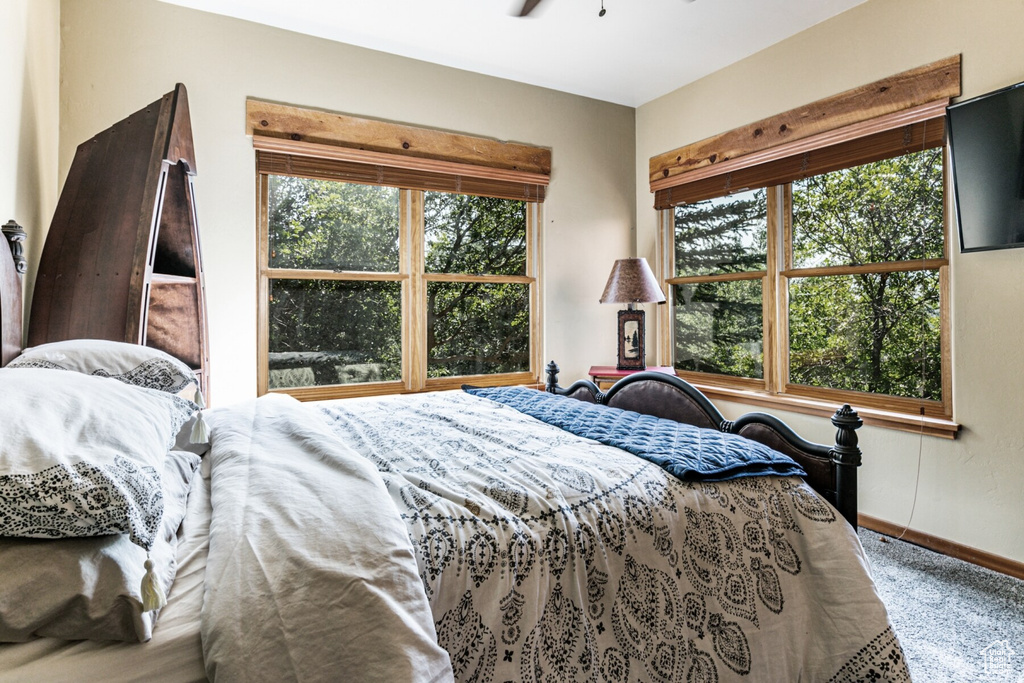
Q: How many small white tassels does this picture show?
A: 3